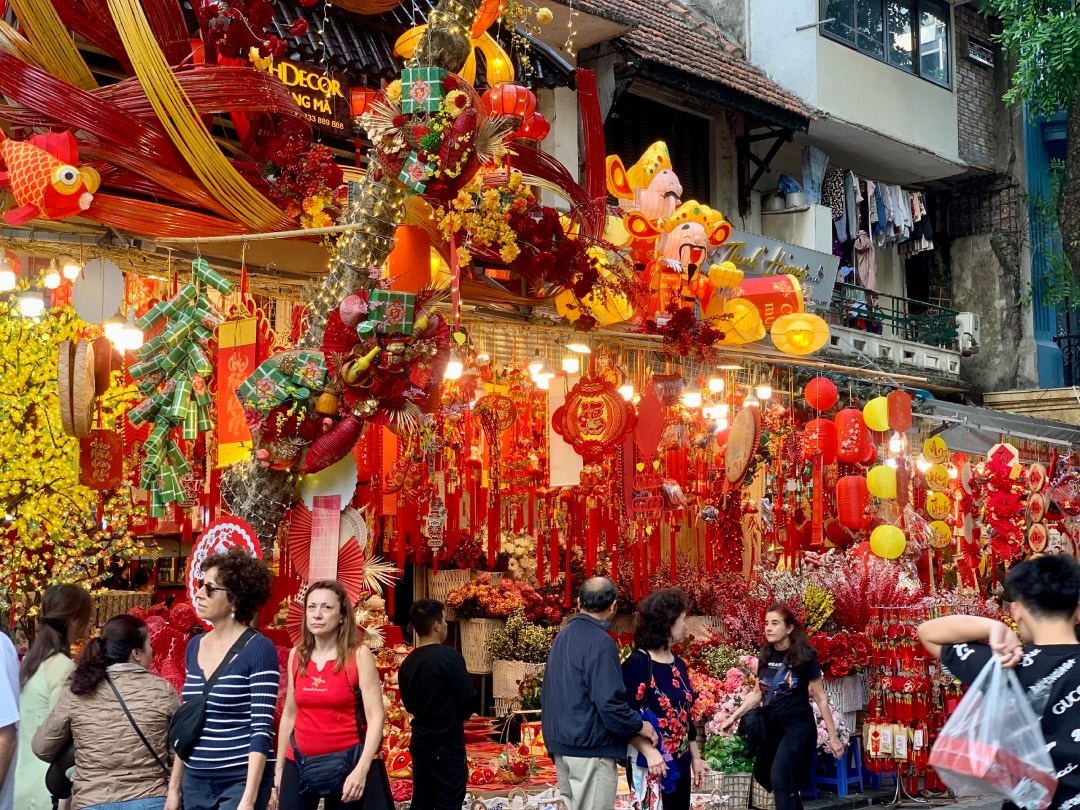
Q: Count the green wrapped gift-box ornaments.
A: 5